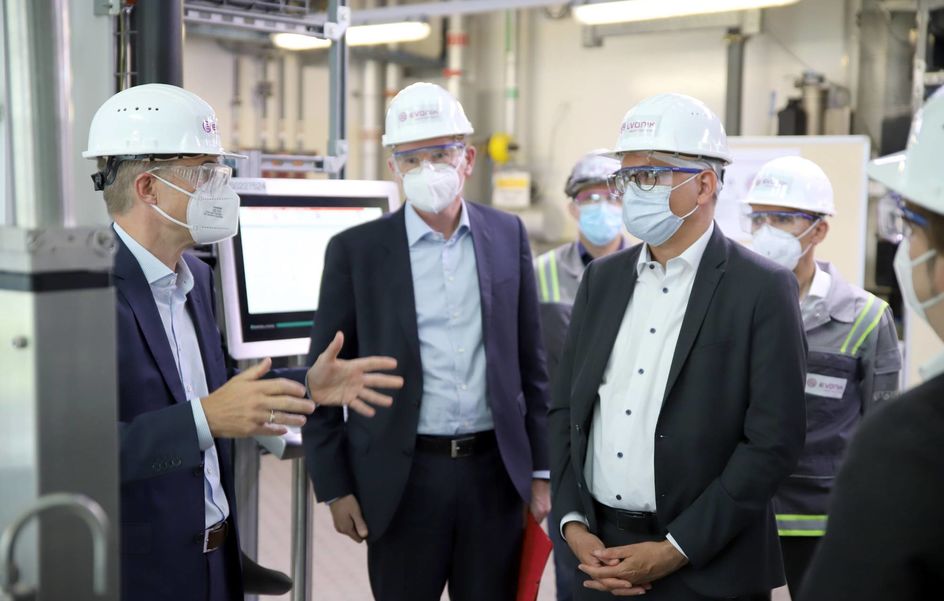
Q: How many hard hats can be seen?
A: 6